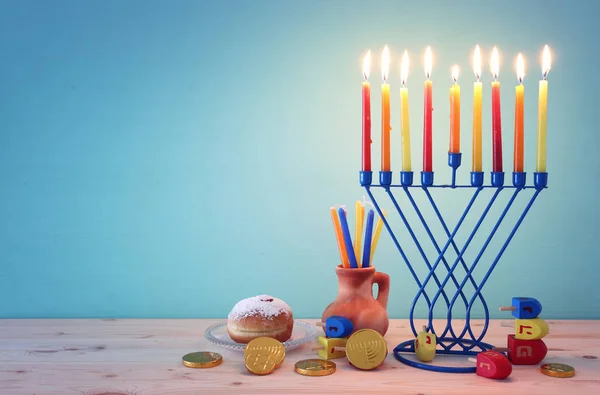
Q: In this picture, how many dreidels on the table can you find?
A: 7